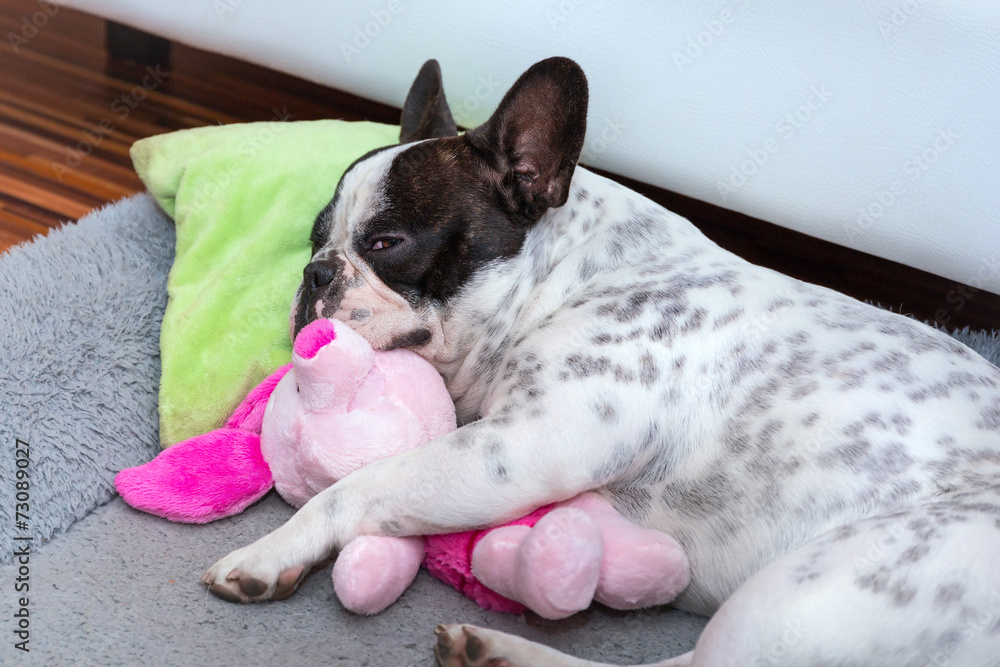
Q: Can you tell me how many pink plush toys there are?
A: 1